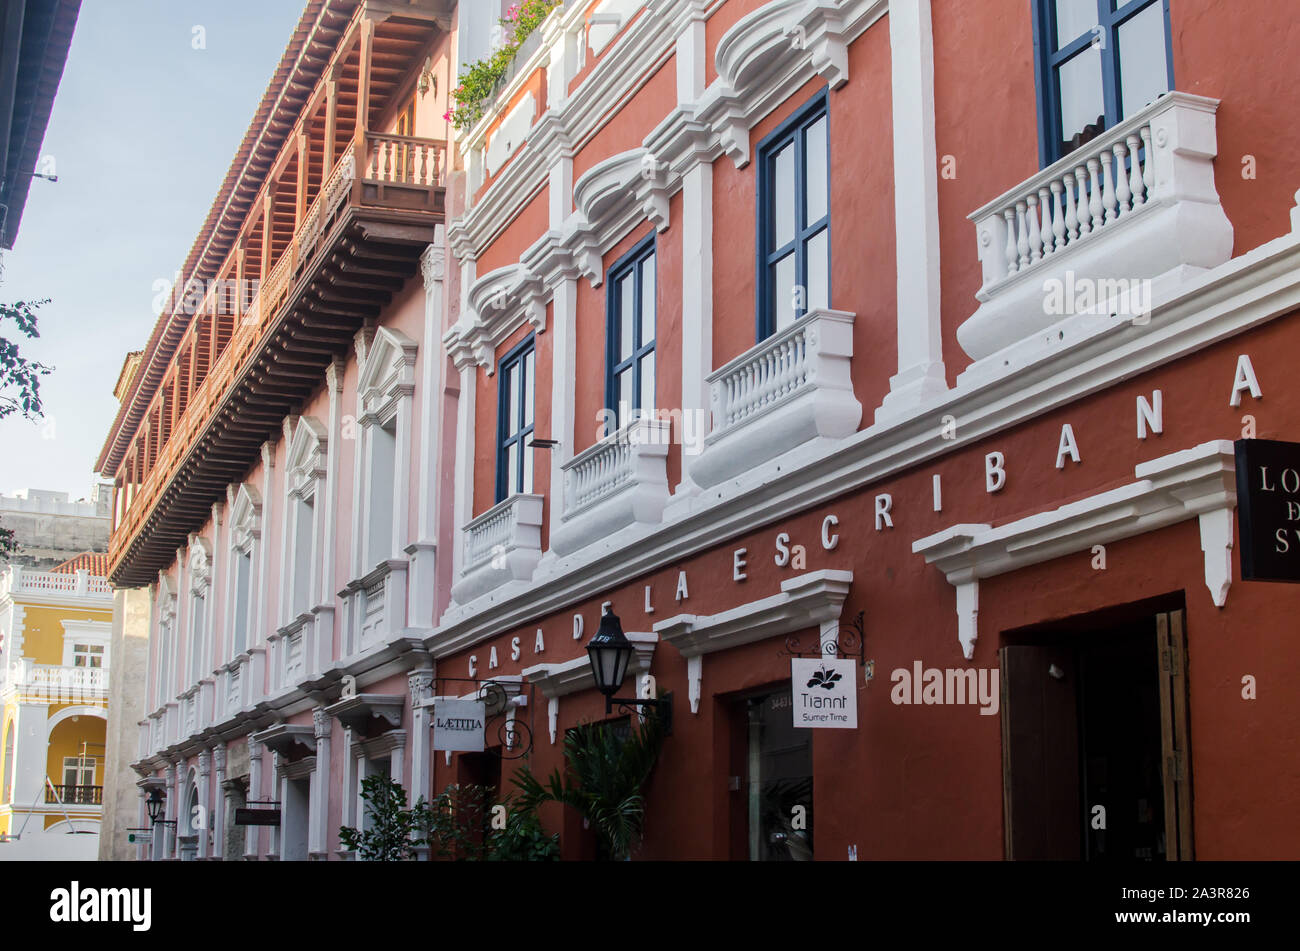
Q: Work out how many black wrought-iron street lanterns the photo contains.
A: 2